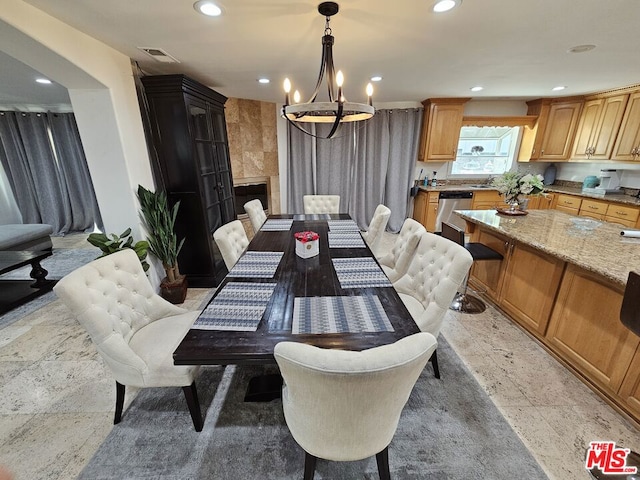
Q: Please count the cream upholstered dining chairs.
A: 8